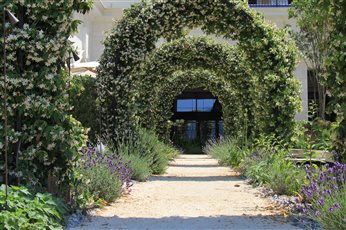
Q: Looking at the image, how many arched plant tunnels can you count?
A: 3